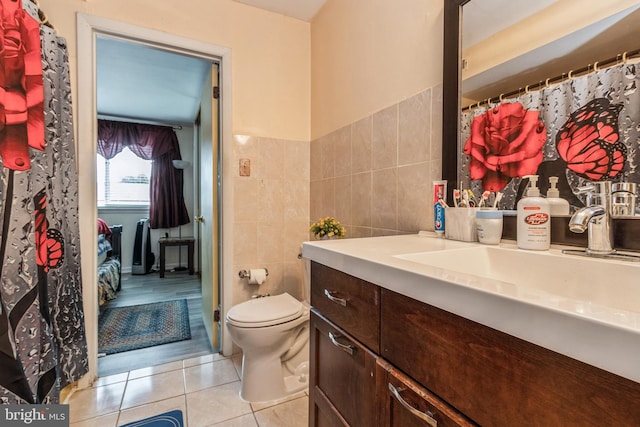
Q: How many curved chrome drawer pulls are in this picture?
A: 3